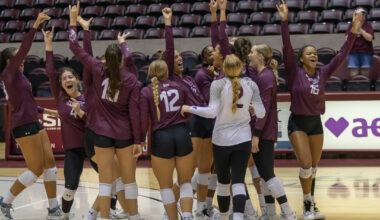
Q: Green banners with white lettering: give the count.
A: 0